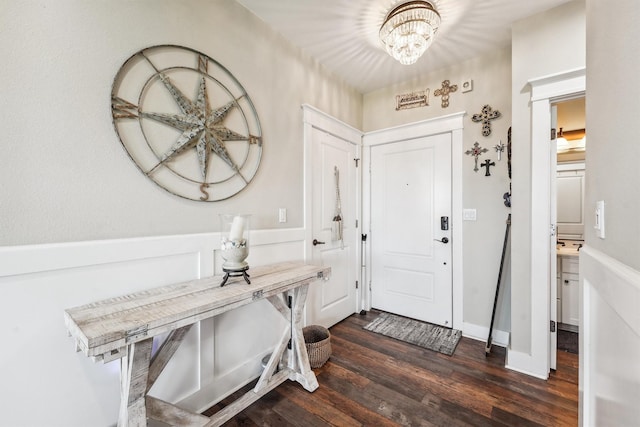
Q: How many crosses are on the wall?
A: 5